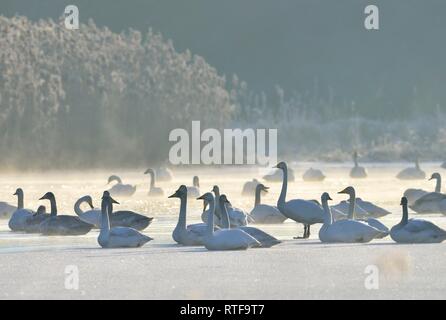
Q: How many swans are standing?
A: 1